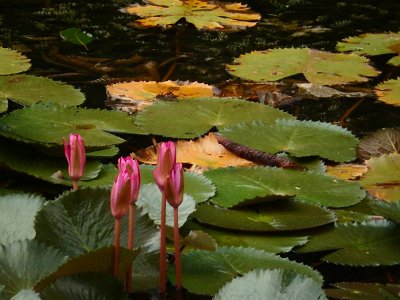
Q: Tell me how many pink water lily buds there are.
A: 5